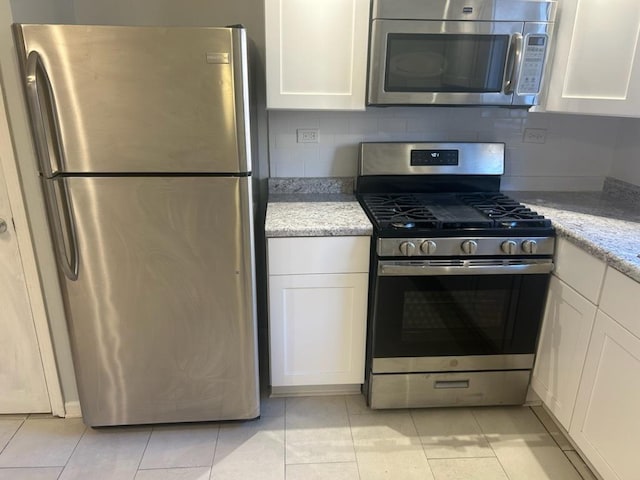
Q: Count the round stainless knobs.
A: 5